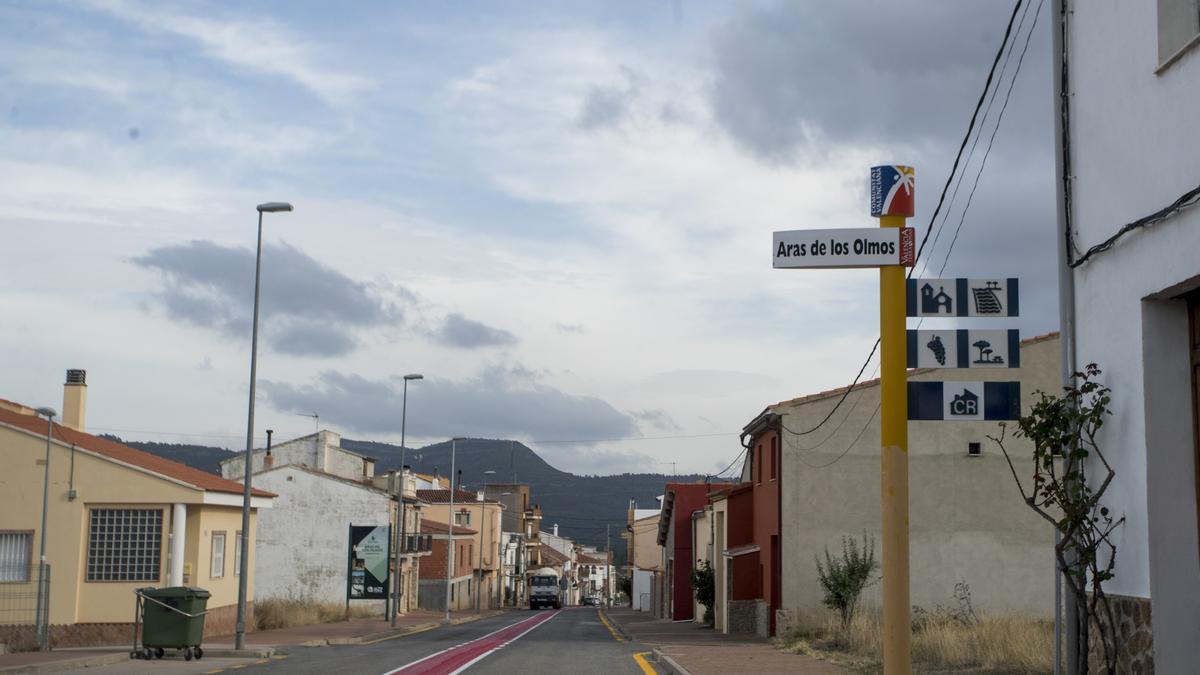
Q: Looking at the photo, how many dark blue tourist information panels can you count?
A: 3